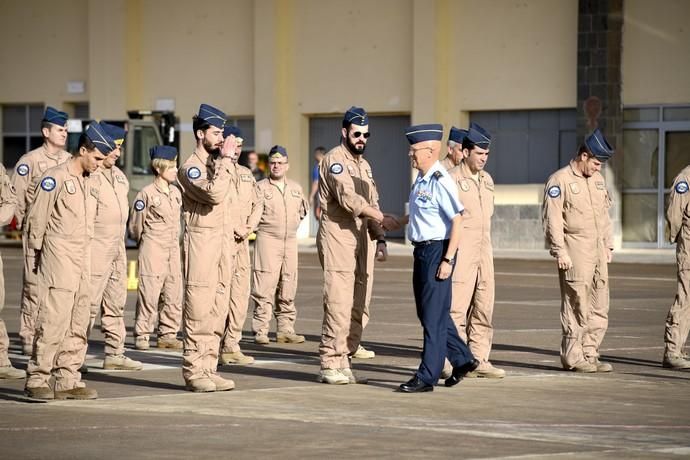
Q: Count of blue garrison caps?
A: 12